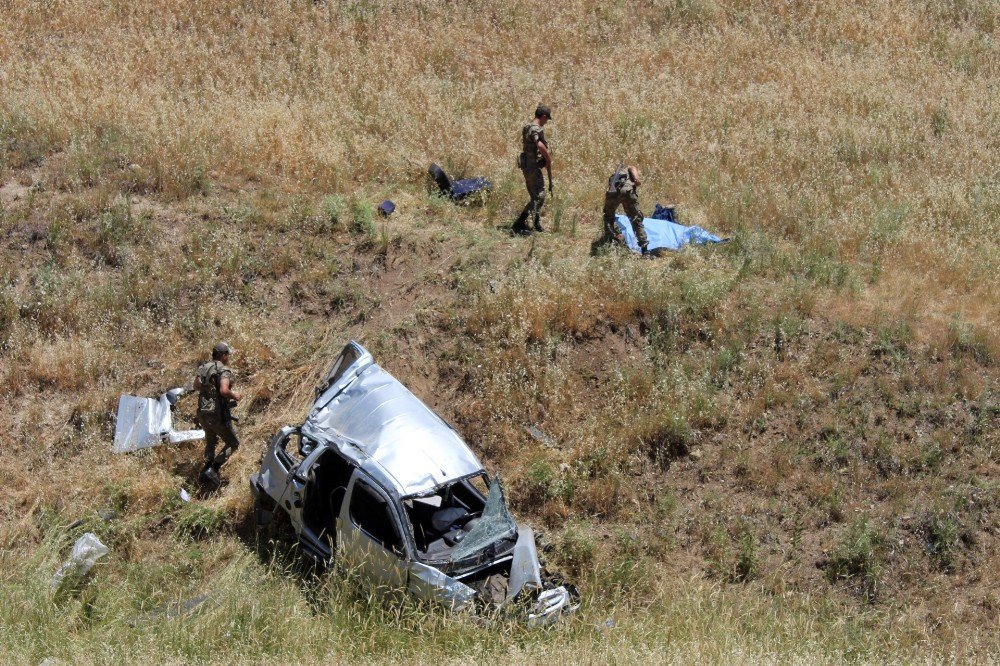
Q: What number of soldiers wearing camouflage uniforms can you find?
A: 3